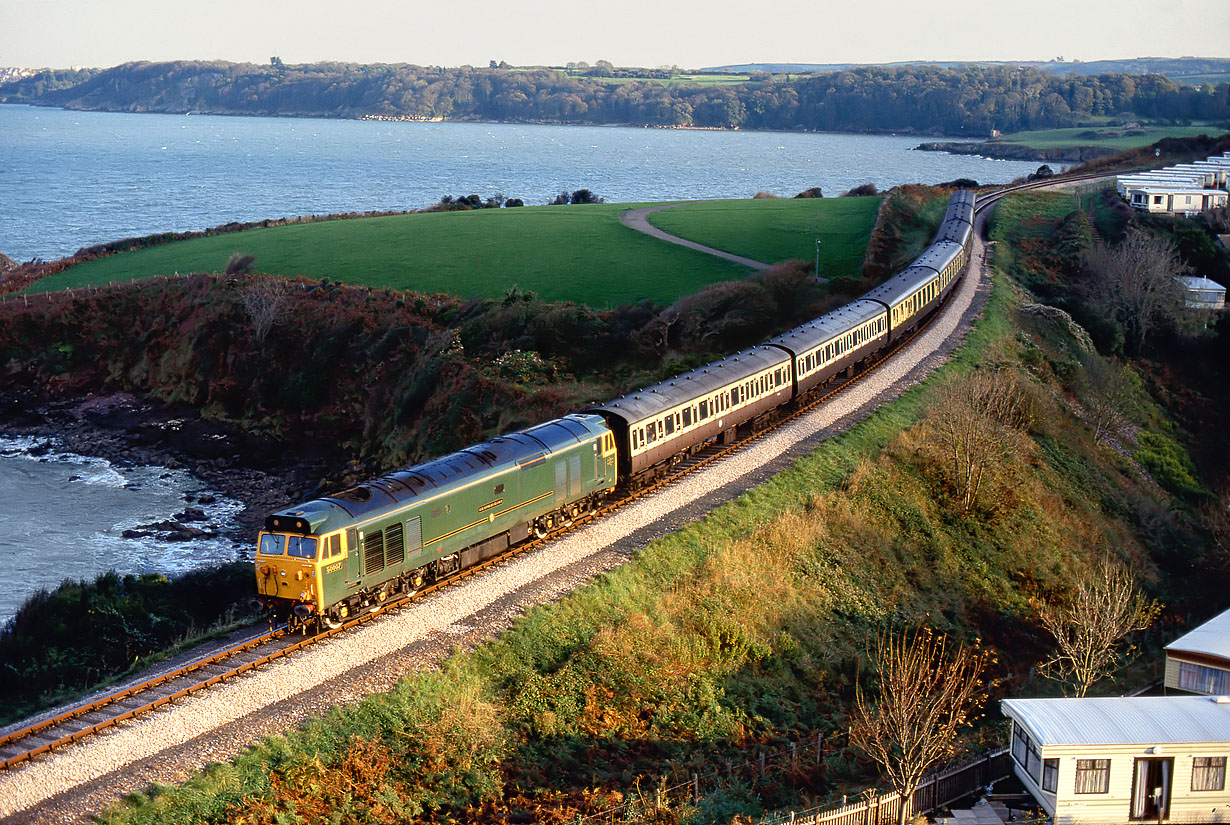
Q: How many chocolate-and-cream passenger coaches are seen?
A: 7